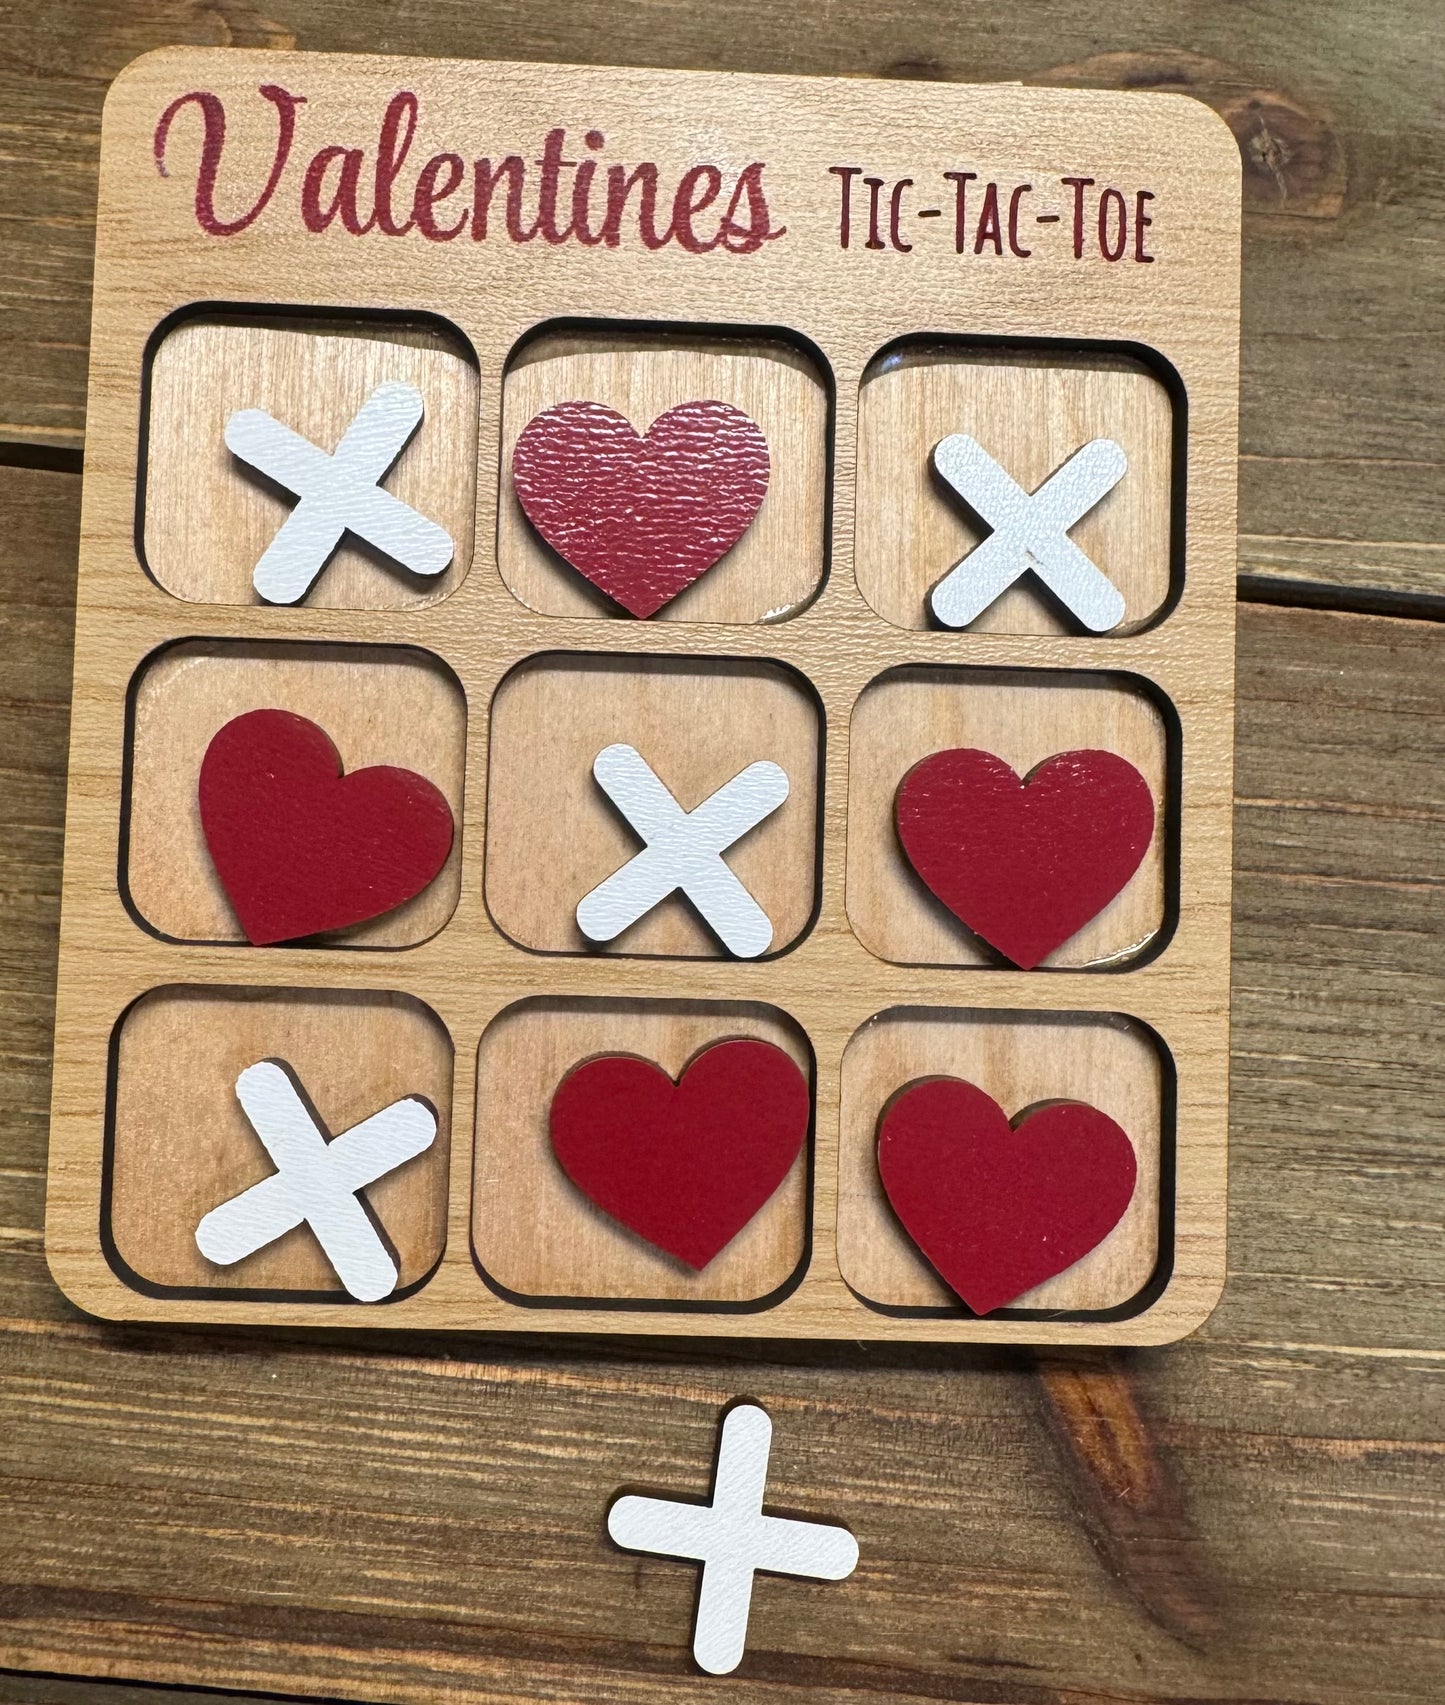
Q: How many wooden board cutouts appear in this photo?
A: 9